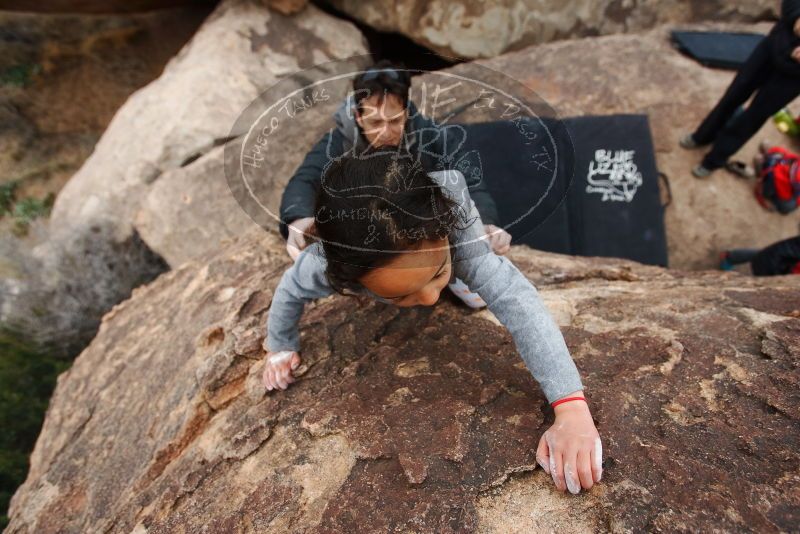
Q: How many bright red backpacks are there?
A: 1